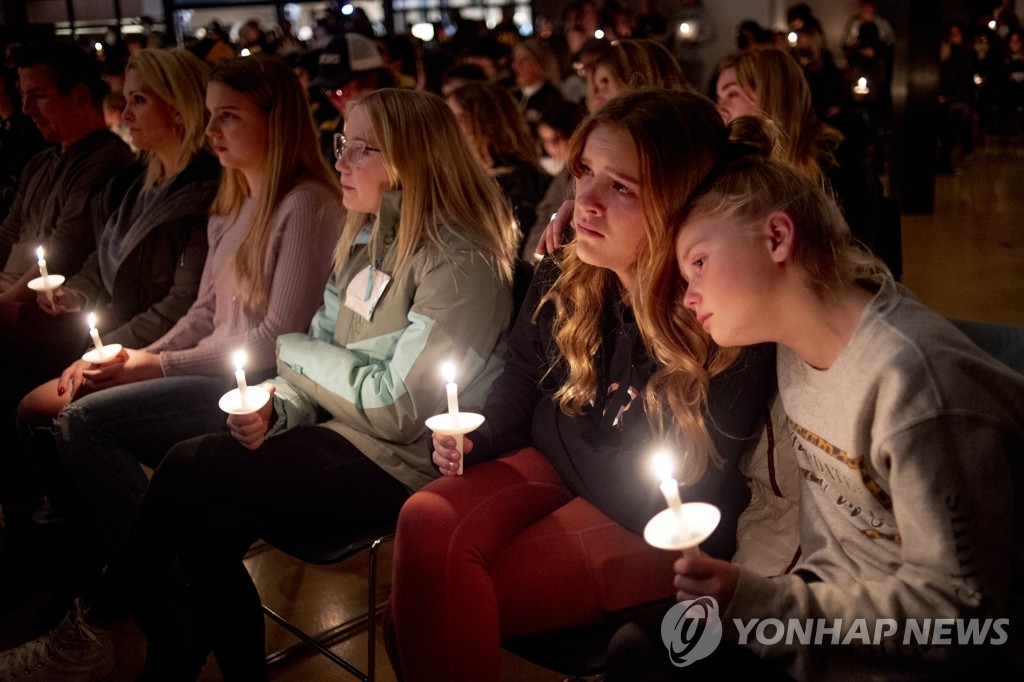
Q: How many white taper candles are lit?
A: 5